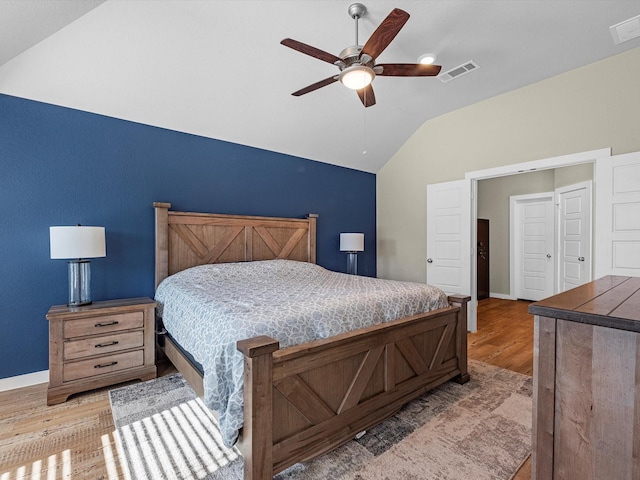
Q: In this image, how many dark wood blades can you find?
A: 5